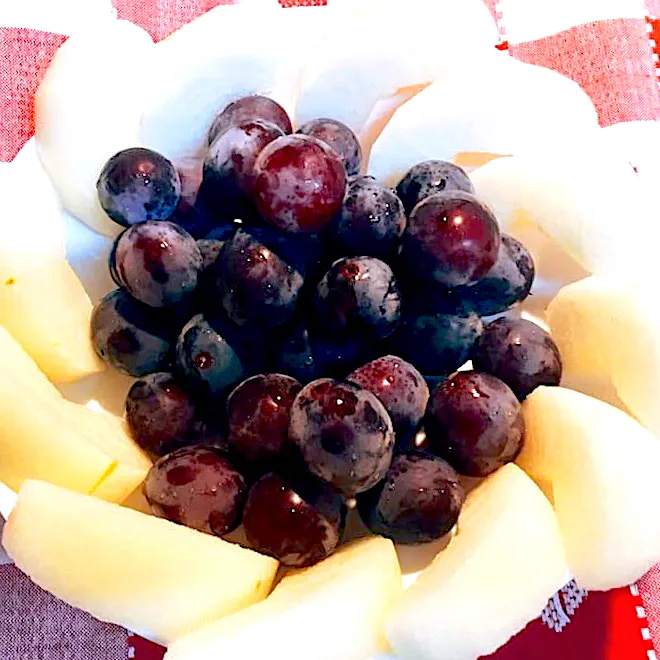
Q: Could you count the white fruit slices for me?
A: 12